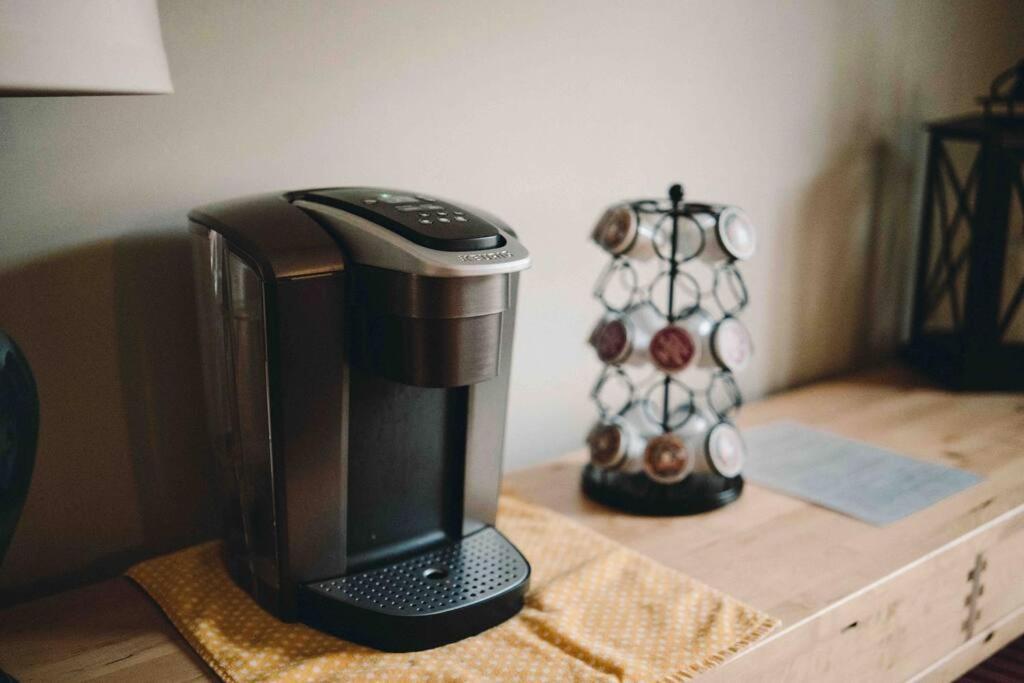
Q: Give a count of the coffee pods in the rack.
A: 8